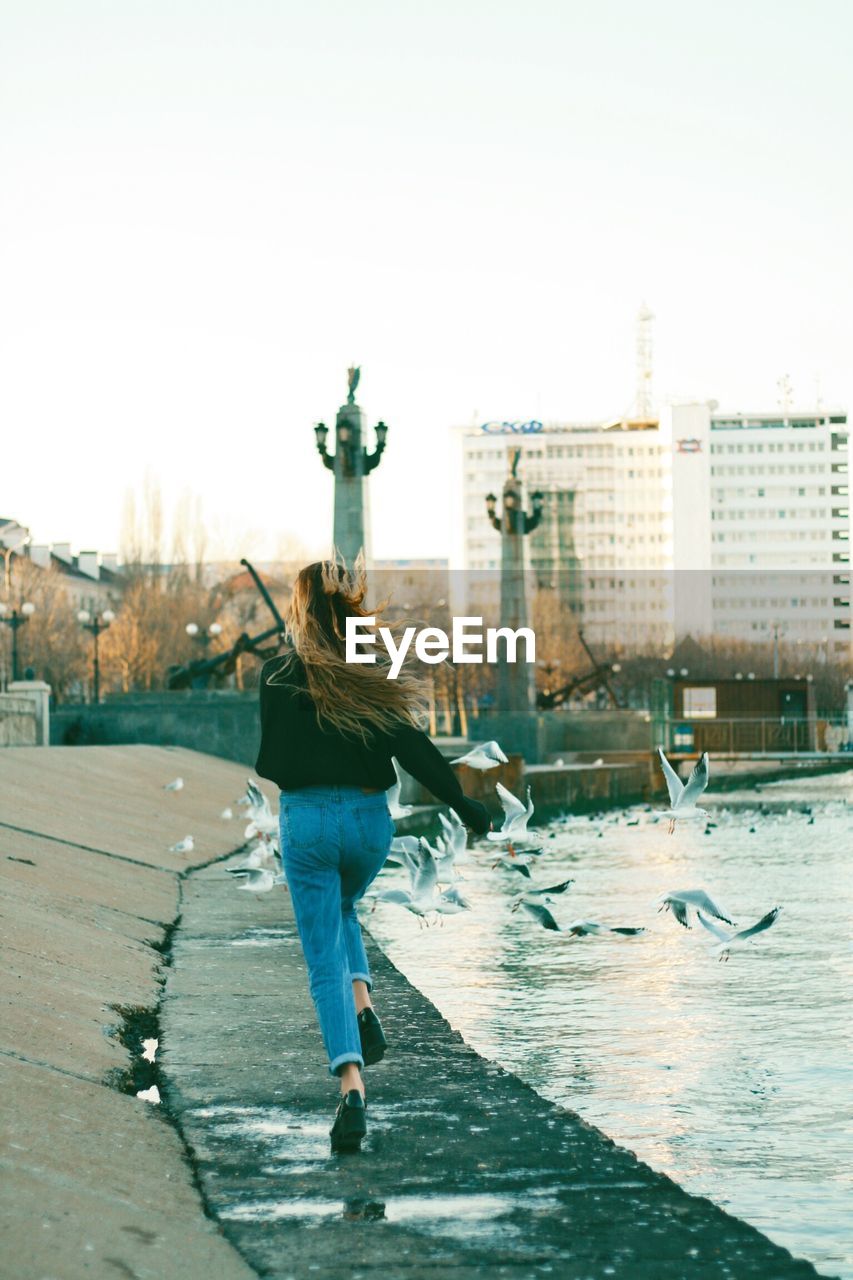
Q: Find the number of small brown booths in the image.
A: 1